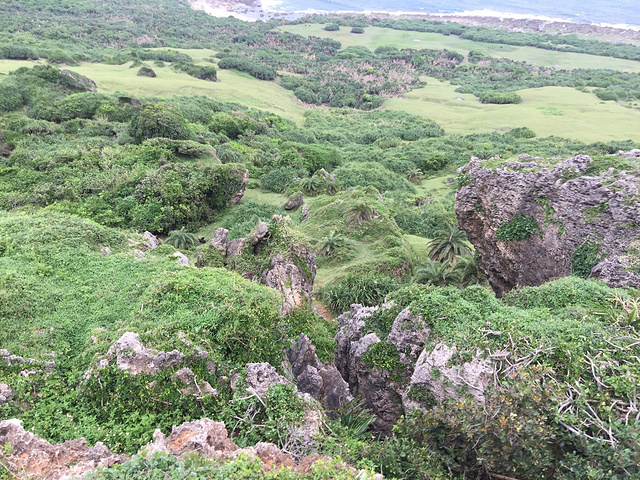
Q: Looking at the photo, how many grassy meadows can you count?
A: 3